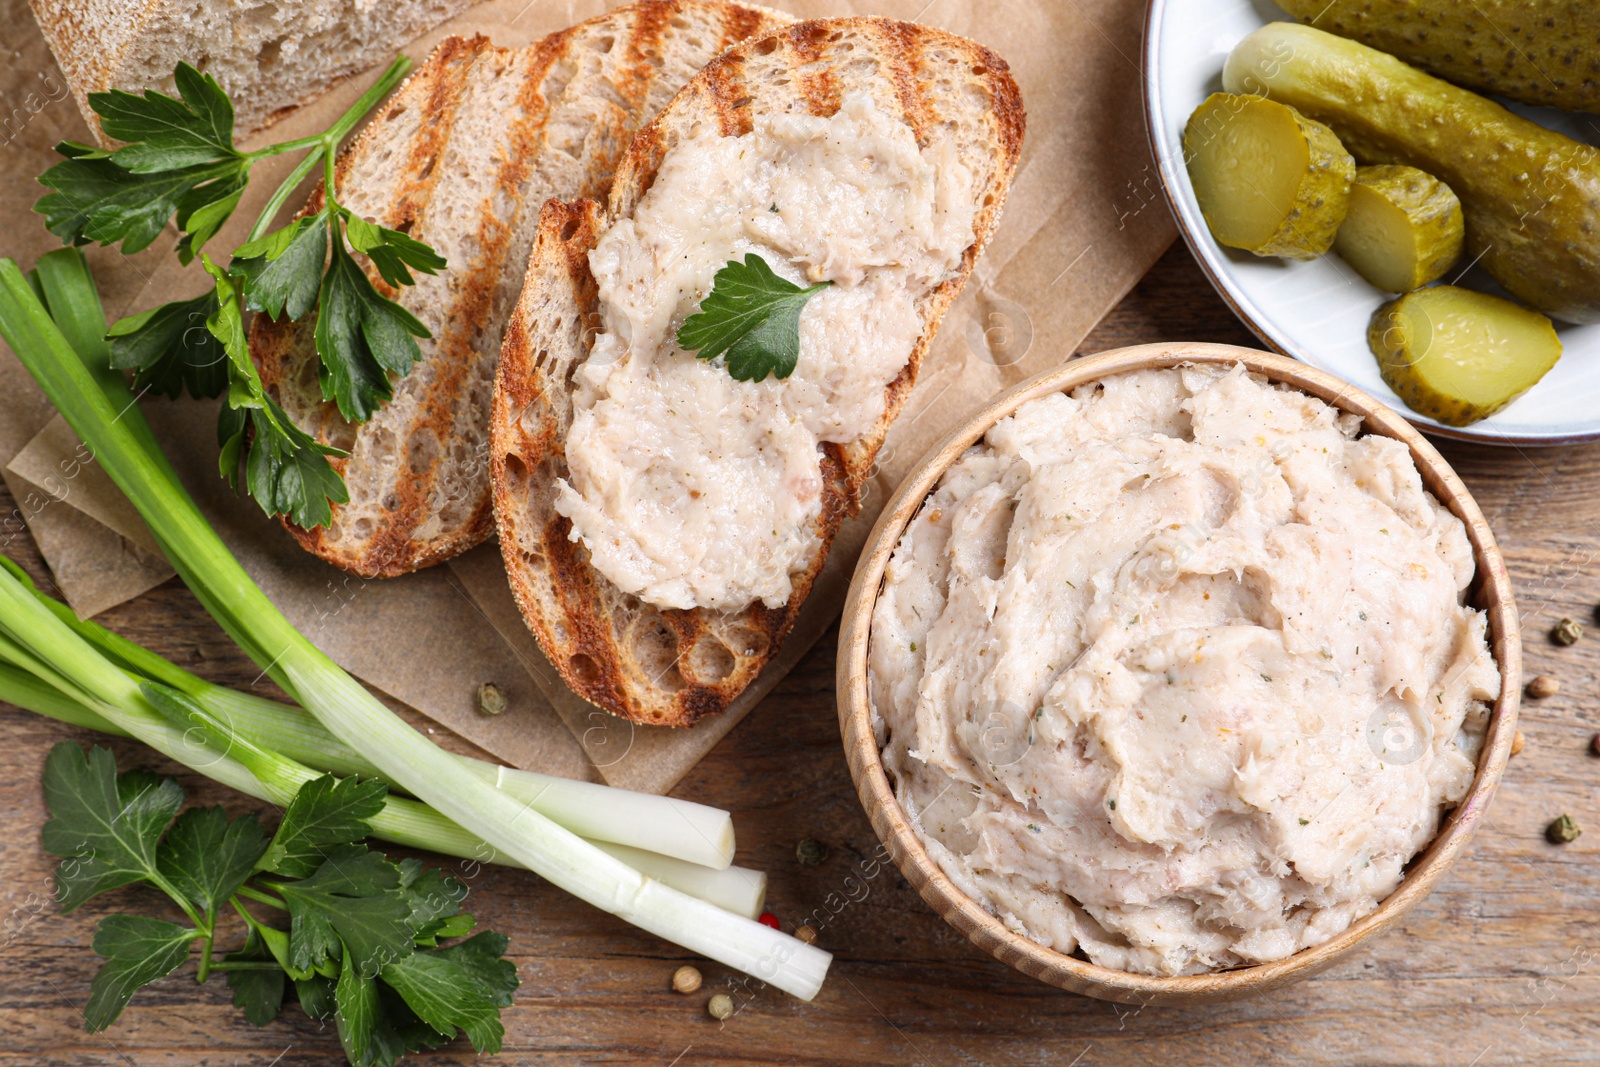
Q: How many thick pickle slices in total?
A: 3